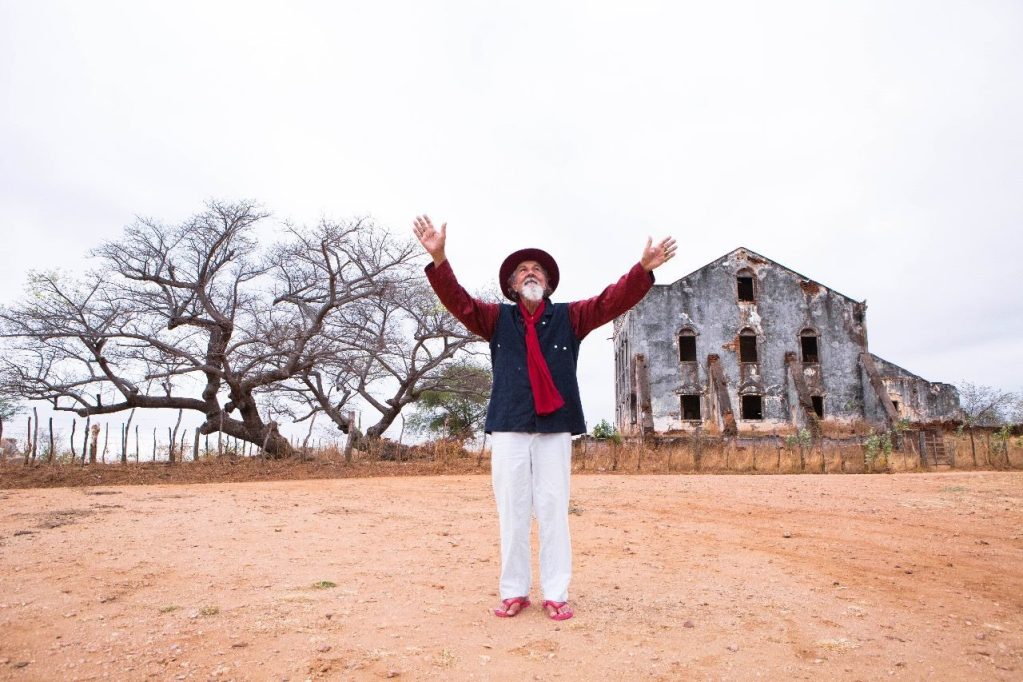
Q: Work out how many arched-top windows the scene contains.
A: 4